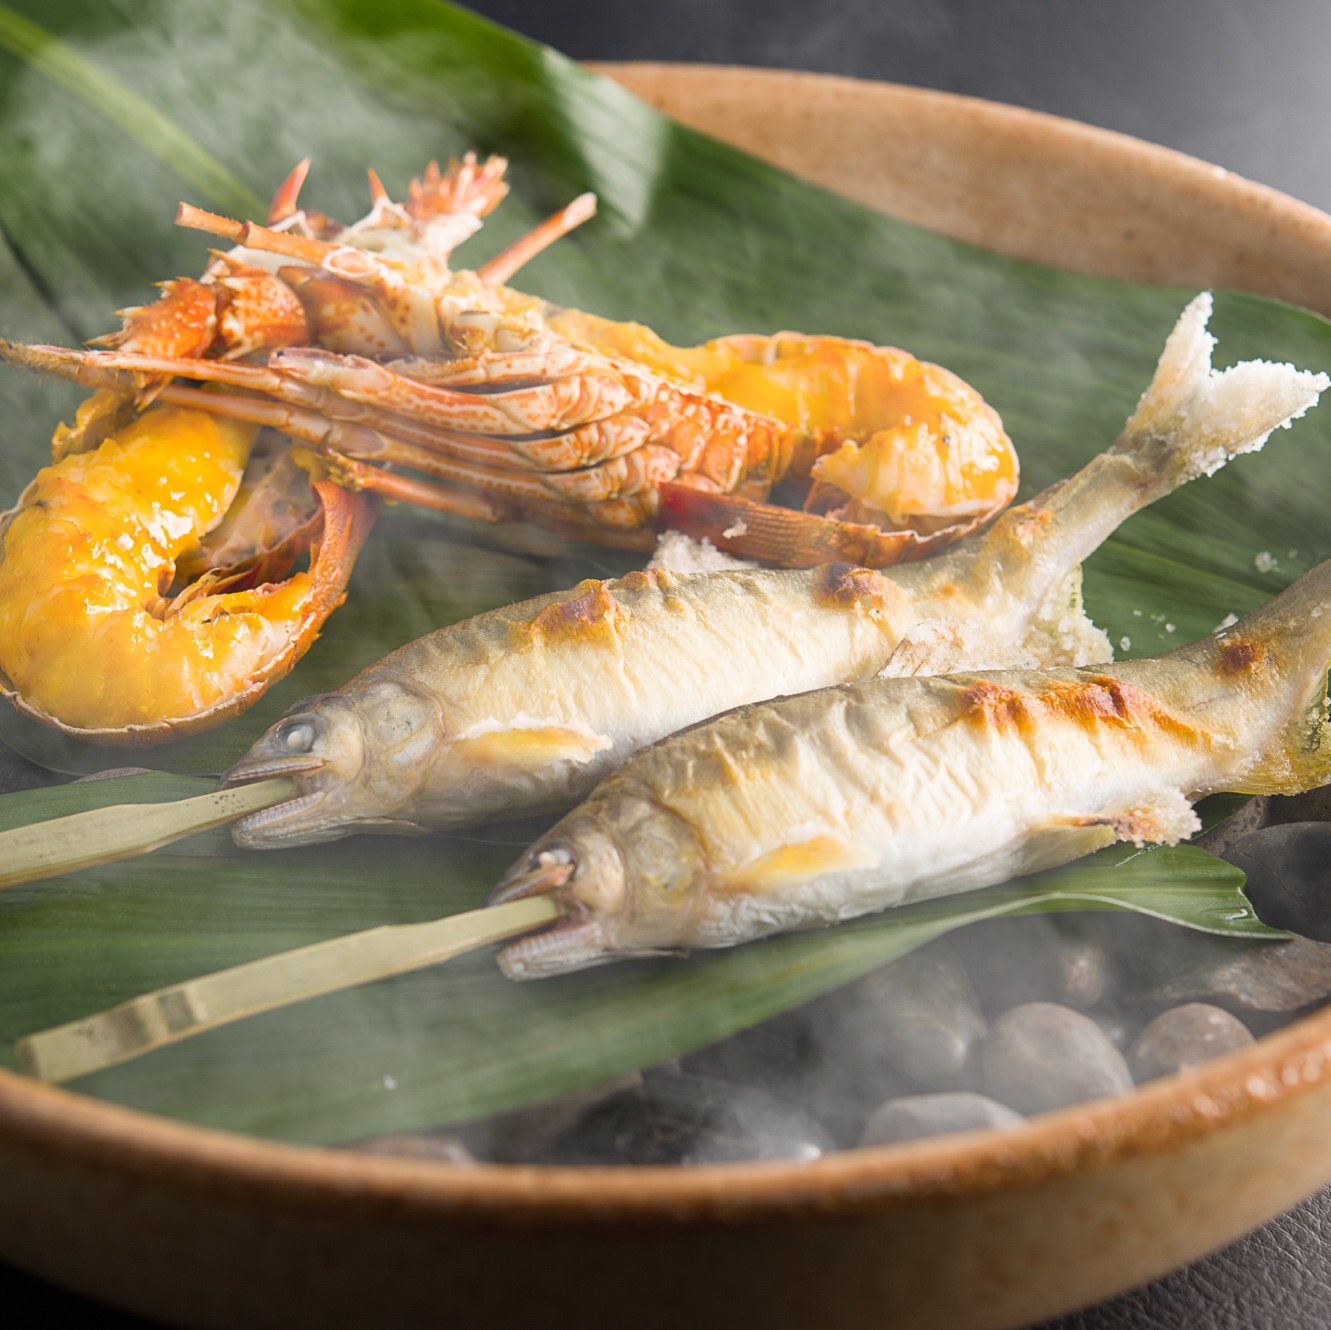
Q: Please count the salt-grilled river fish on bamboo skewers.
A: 2